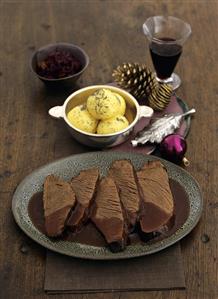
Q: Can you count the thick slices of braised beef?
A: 5